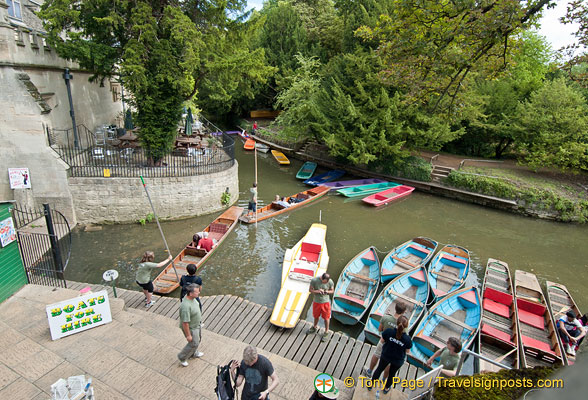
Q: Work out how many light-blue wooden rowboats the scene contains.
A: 5